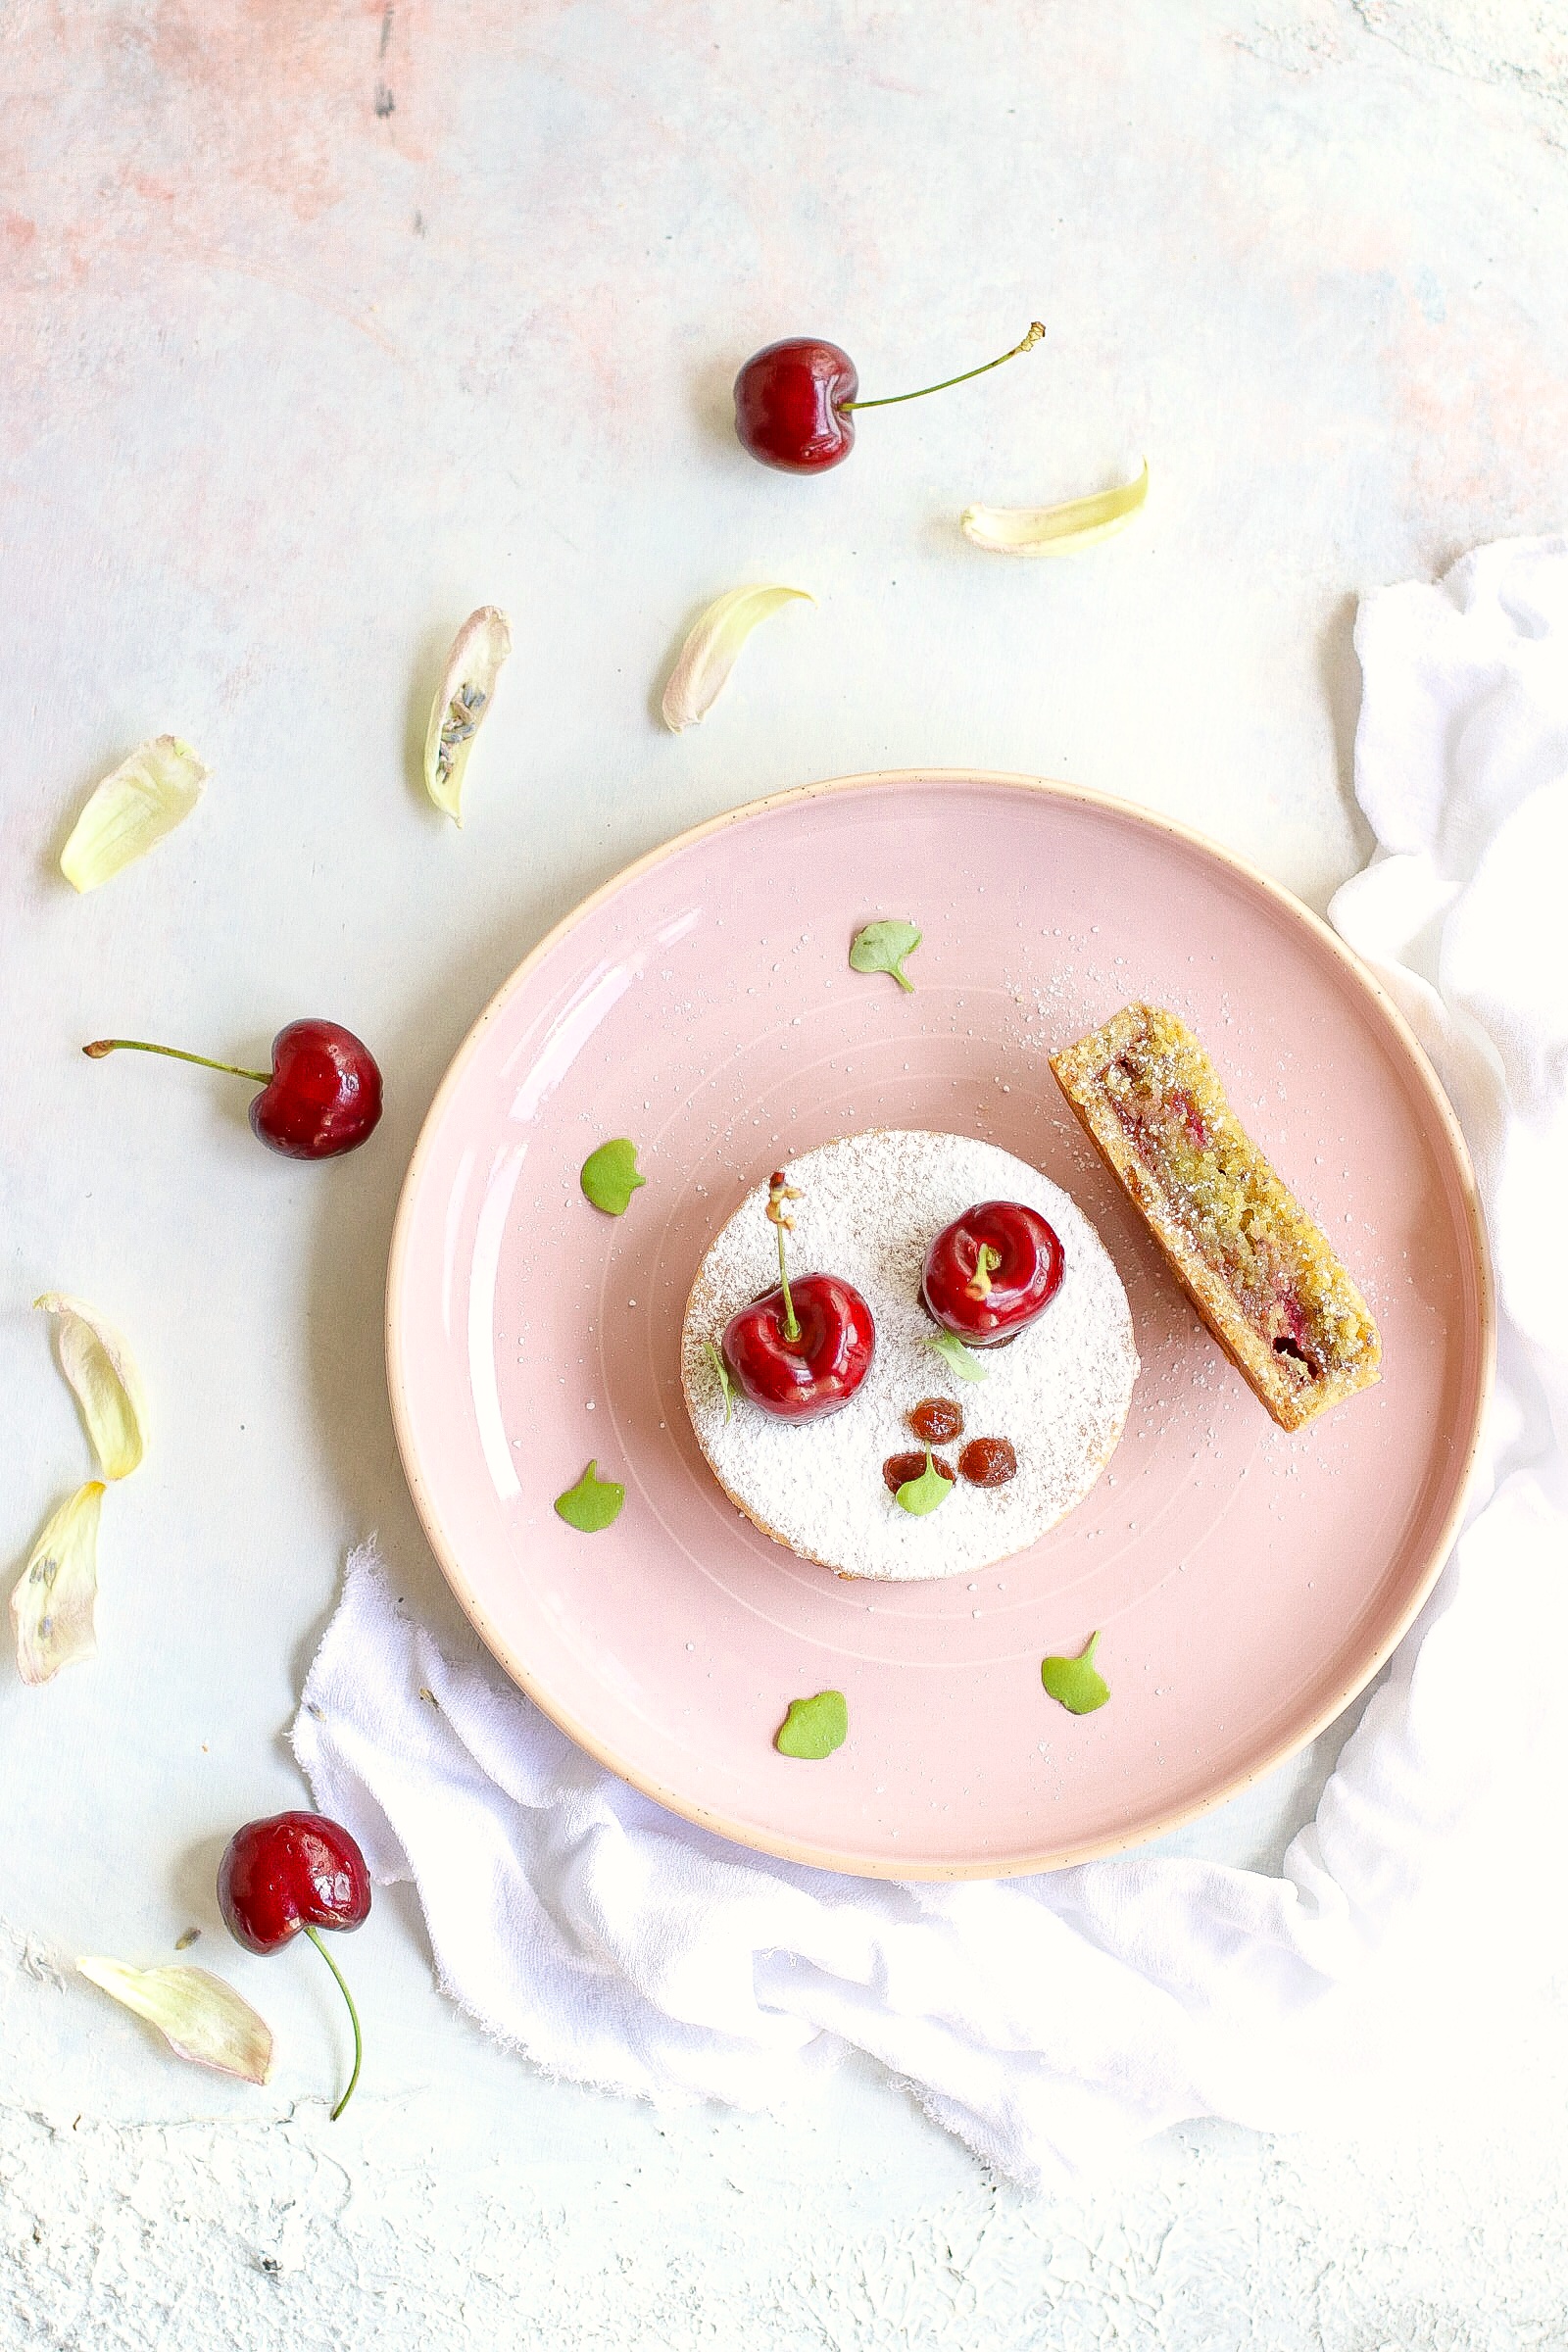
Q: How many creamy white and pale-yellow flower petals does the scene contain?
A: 7